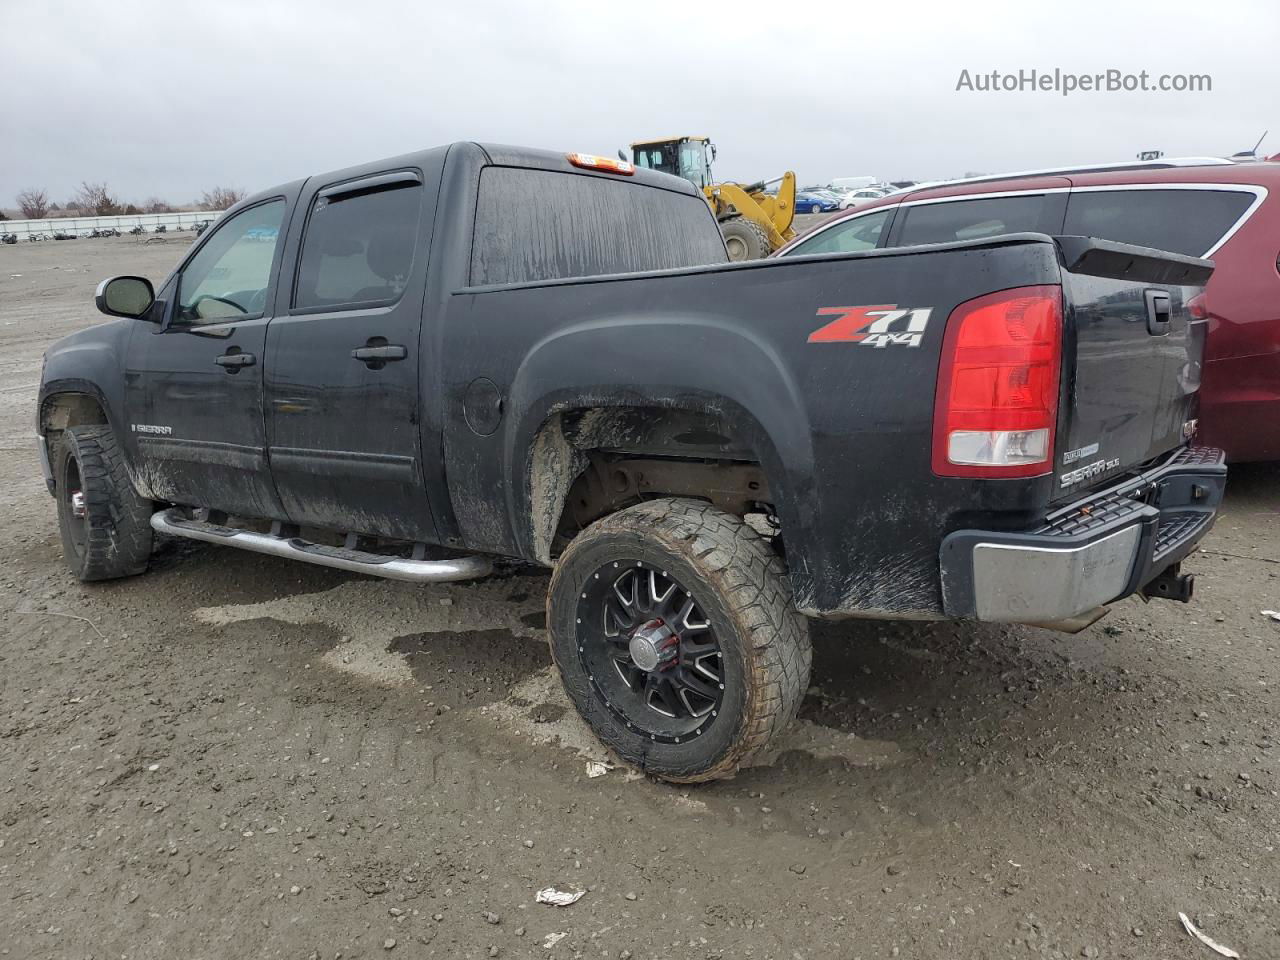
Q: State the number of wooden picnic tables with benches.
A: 0